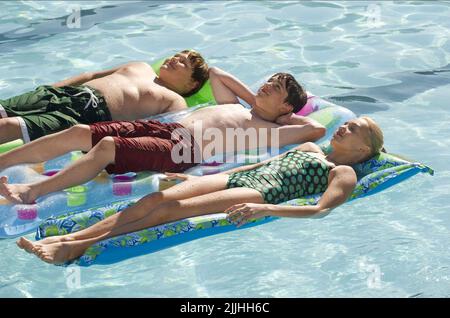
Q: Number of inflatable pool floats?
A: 3